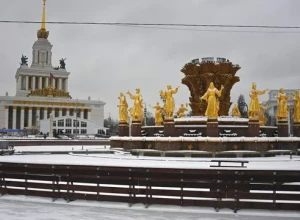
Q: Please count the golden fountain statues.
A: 11